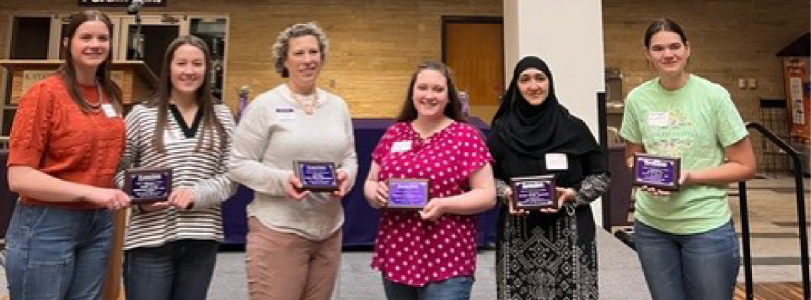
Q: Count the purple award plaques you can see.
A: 5